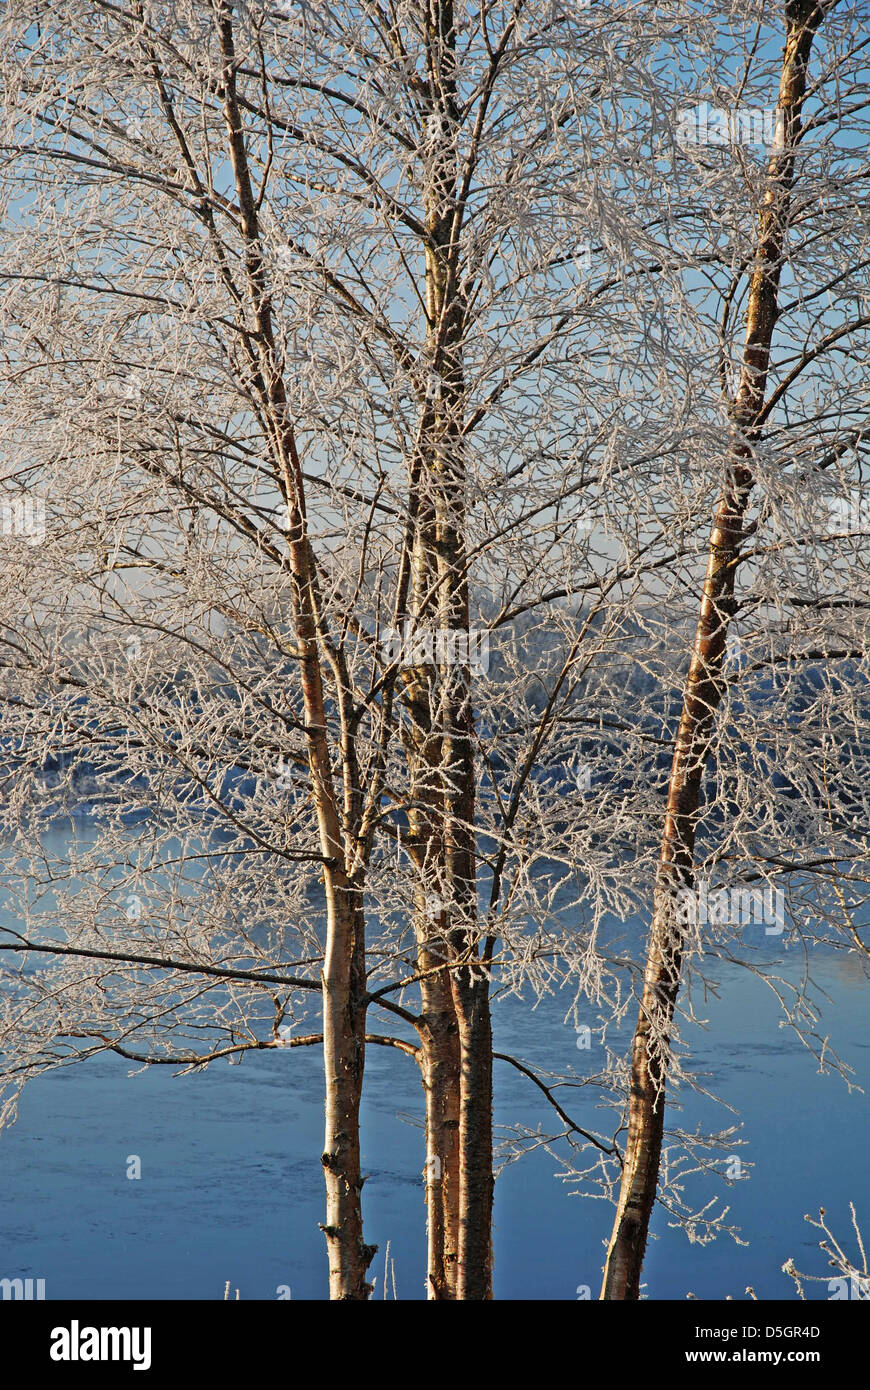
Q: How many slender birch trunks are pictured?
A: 4